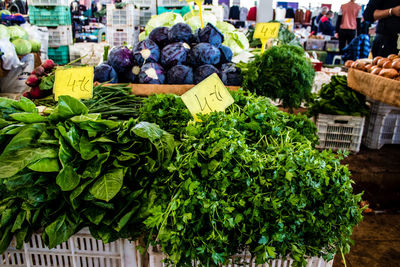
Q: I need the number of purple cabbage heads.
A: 14